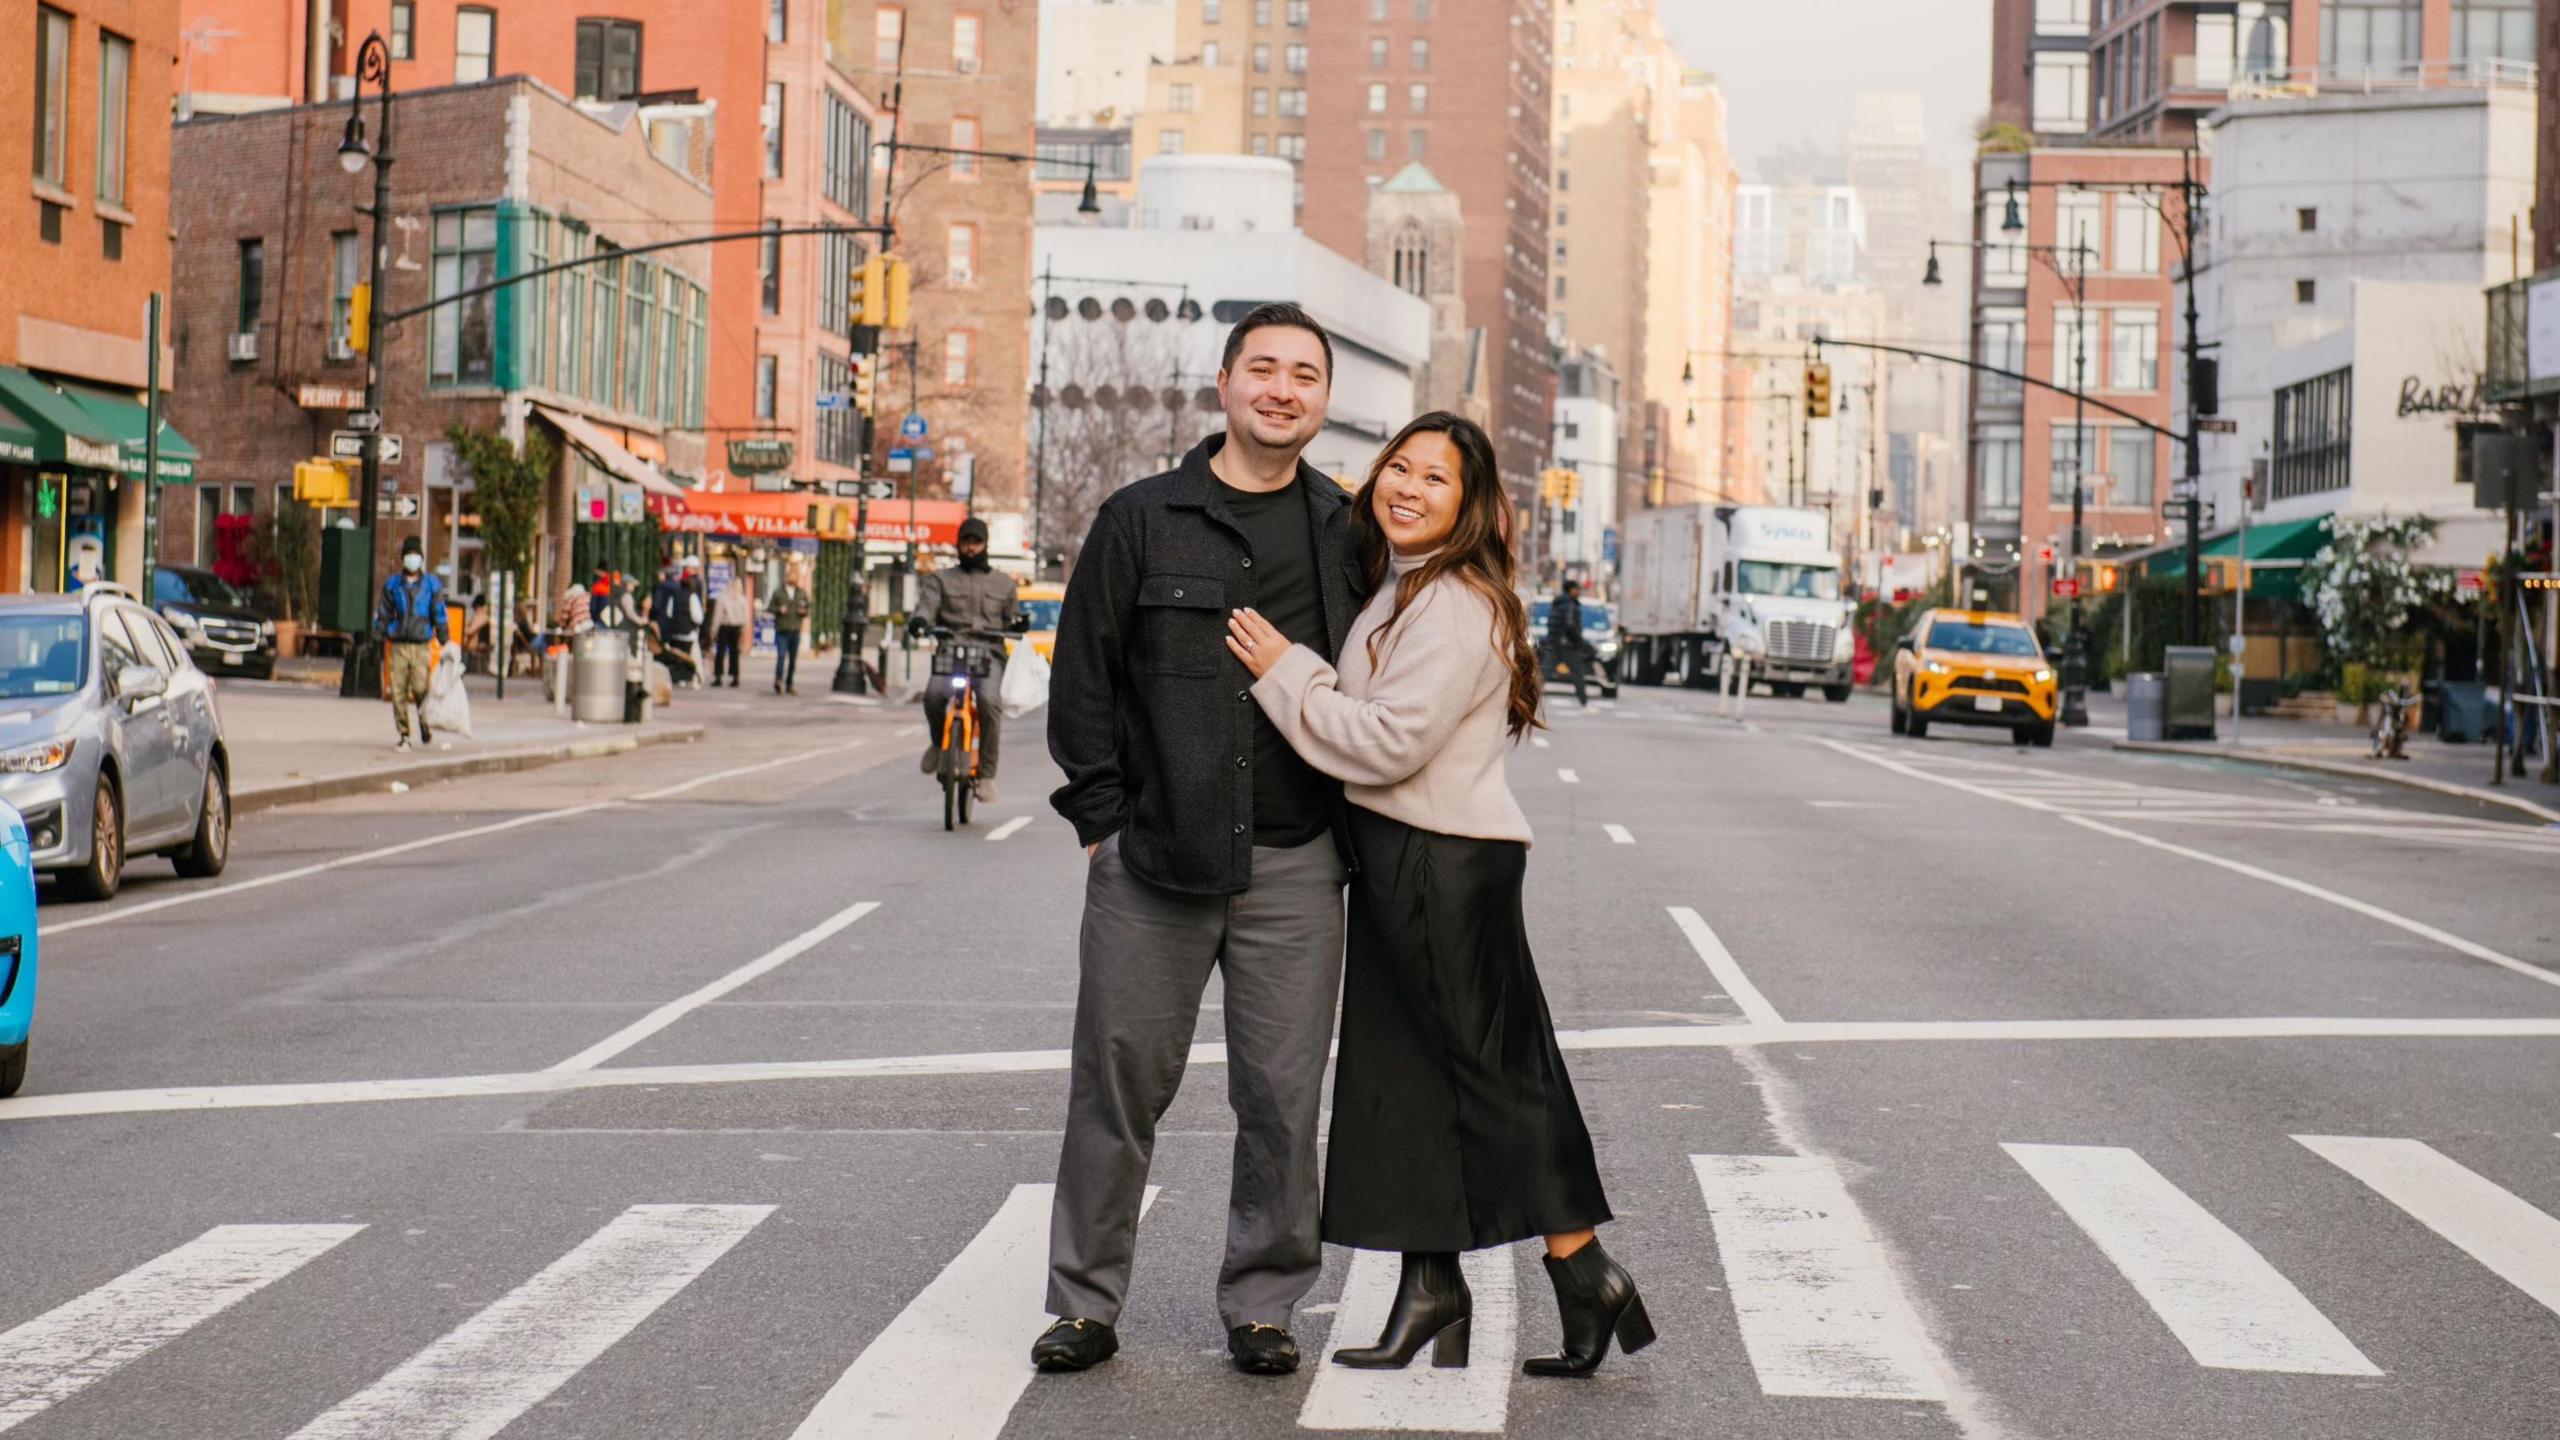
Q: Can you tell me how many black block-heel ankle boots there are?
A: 2